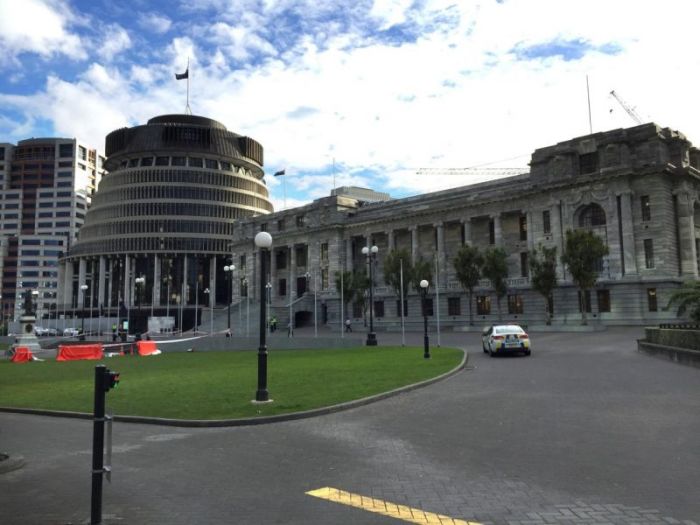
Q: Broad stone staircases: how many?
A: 1